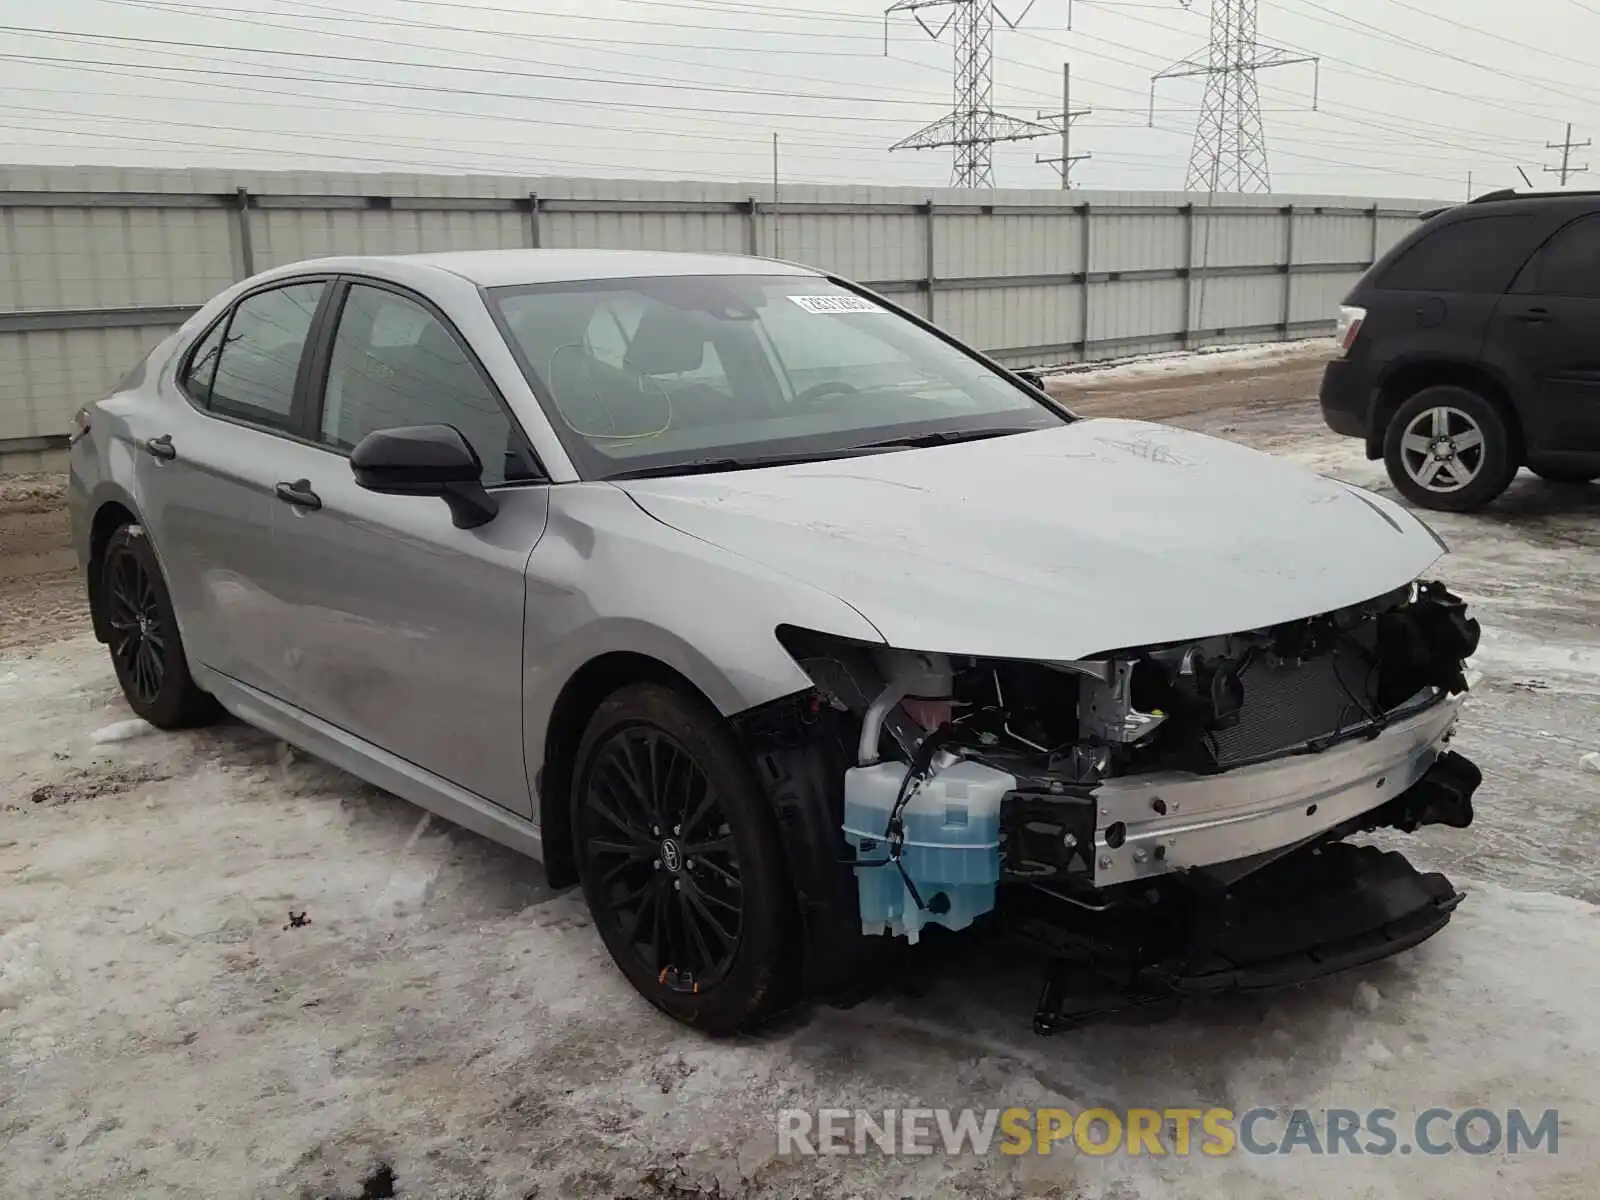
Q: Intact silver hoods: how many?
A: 1